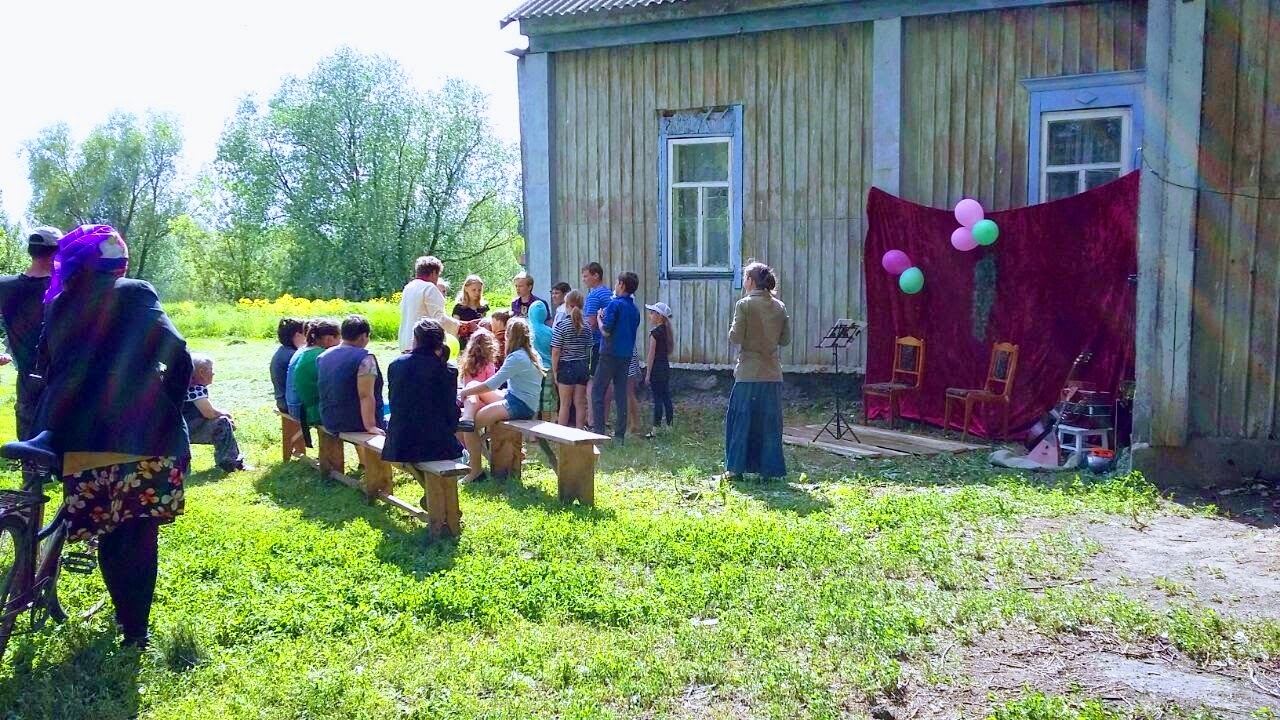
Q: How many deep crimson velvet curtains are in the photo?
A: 1